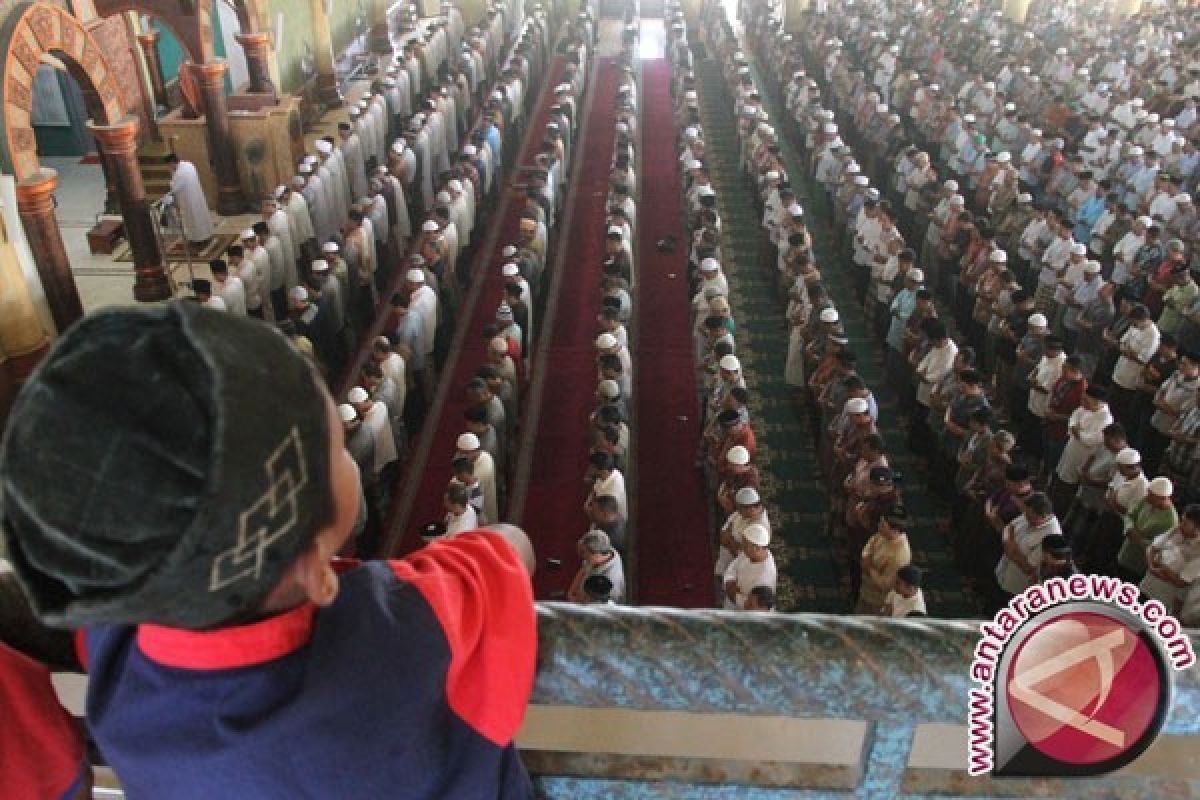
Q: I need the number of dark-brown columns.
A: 5